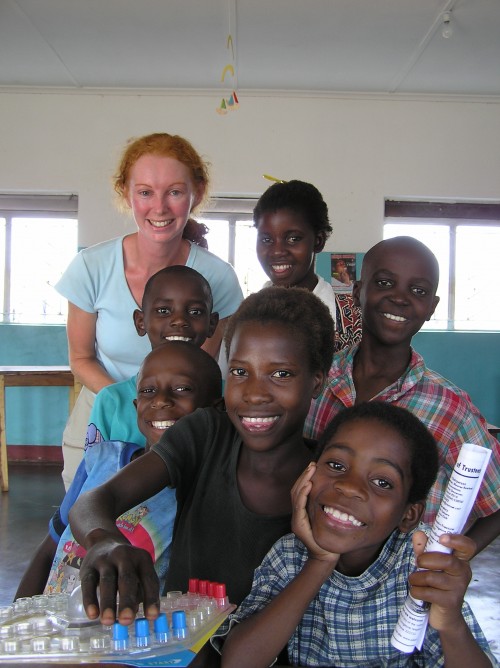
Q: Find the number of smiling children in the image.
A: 6